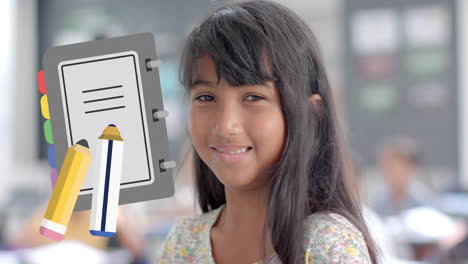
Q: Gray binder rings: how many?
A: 3